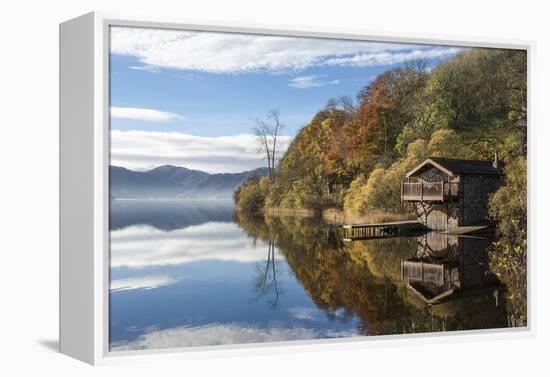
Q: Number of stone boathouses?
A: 1